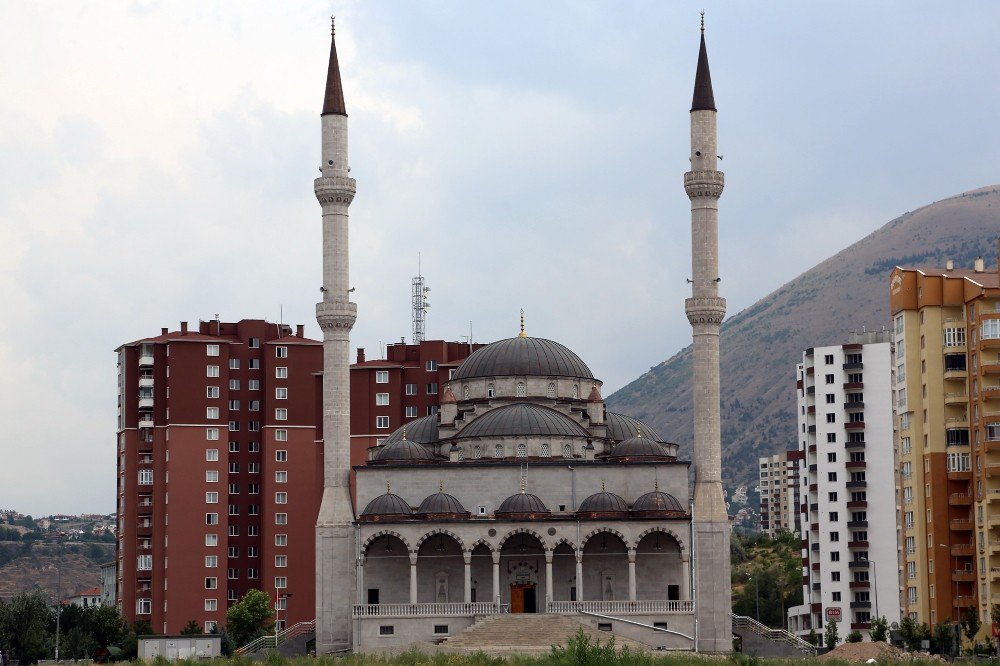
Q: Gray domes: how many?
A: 11